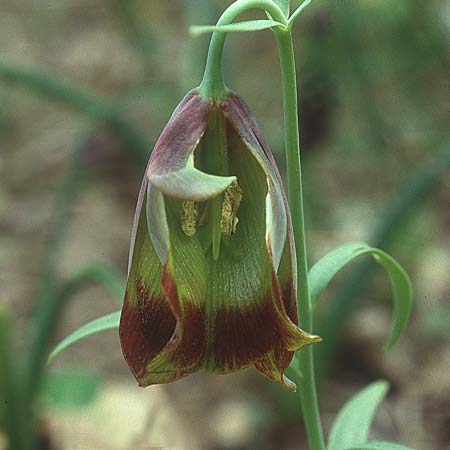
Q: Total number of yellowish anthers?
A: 2